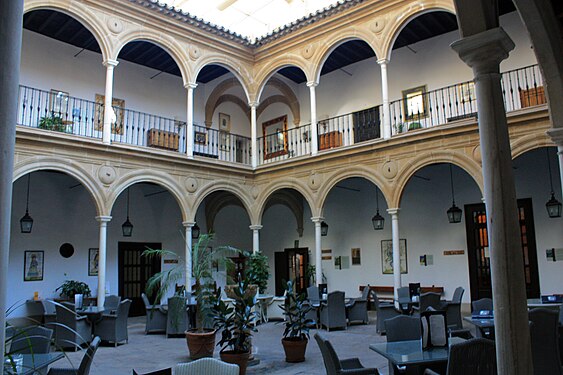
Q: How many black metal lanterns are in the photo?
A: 7